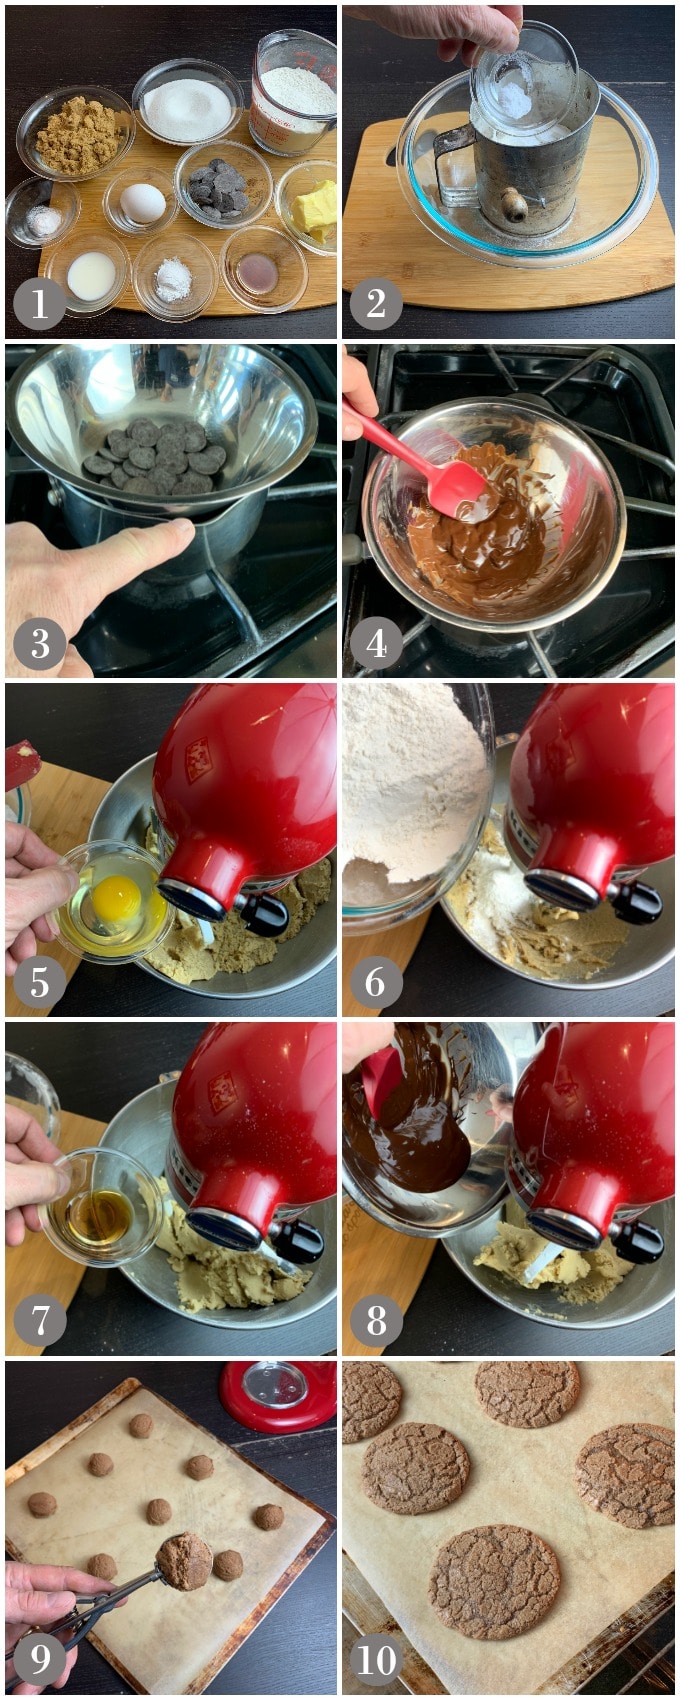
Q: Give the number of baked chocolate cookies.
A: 5